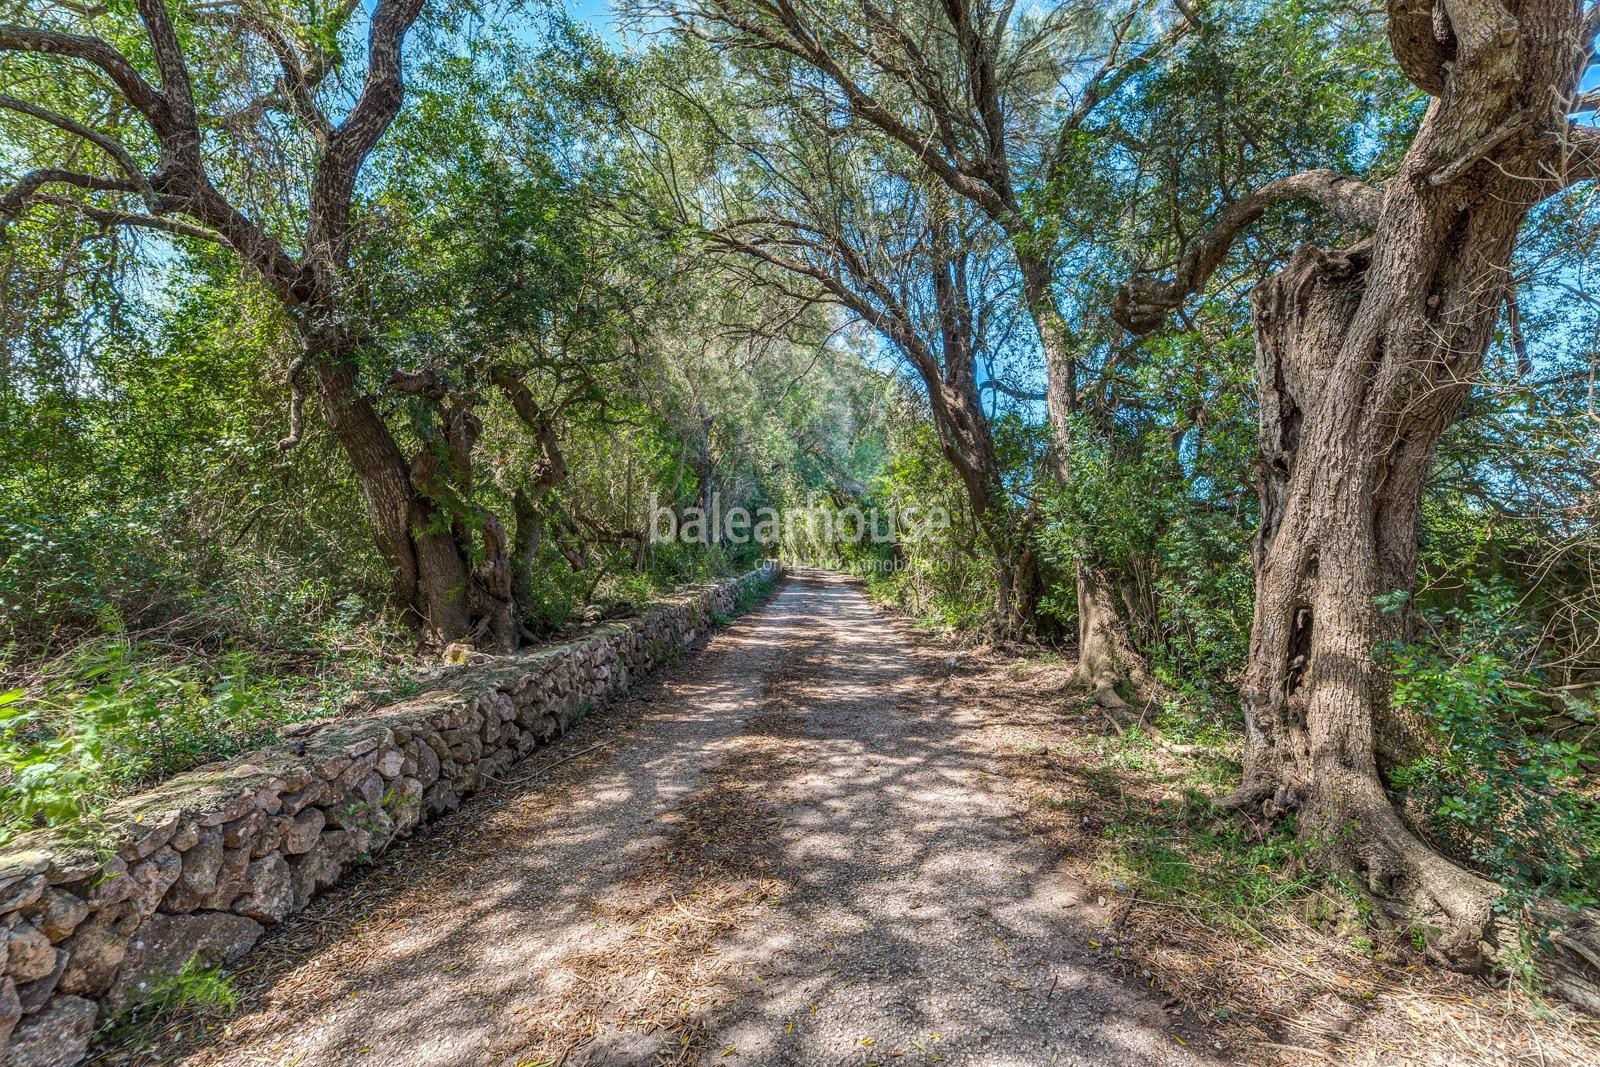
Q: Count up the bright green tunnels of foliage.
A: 1